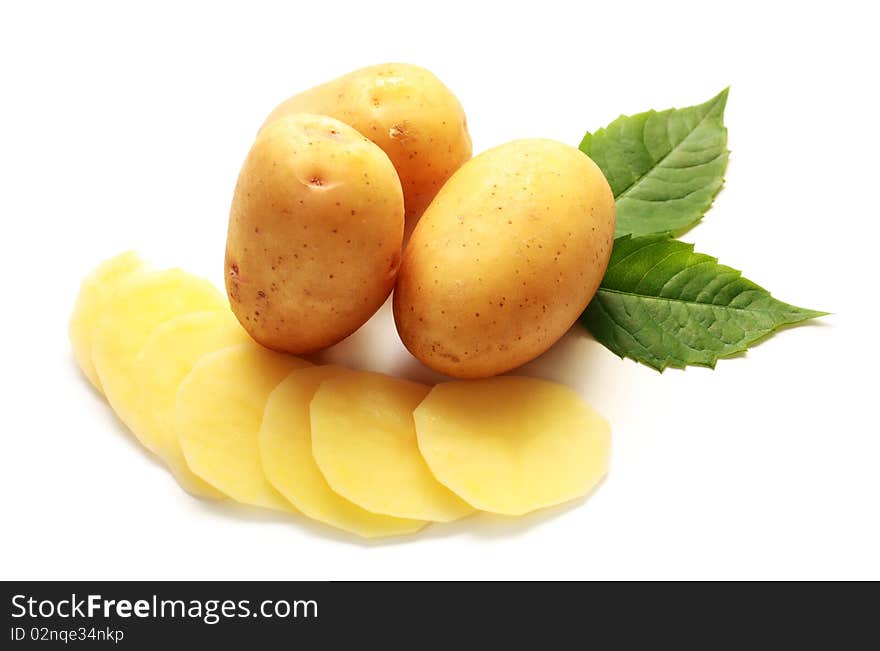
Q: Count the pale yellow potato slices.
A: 7